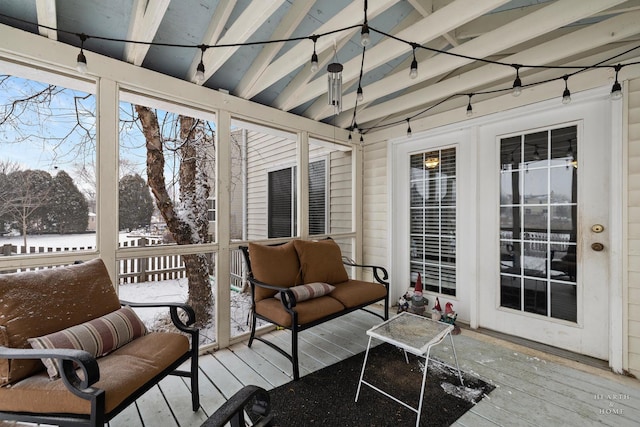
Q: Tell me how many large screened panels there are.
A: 4